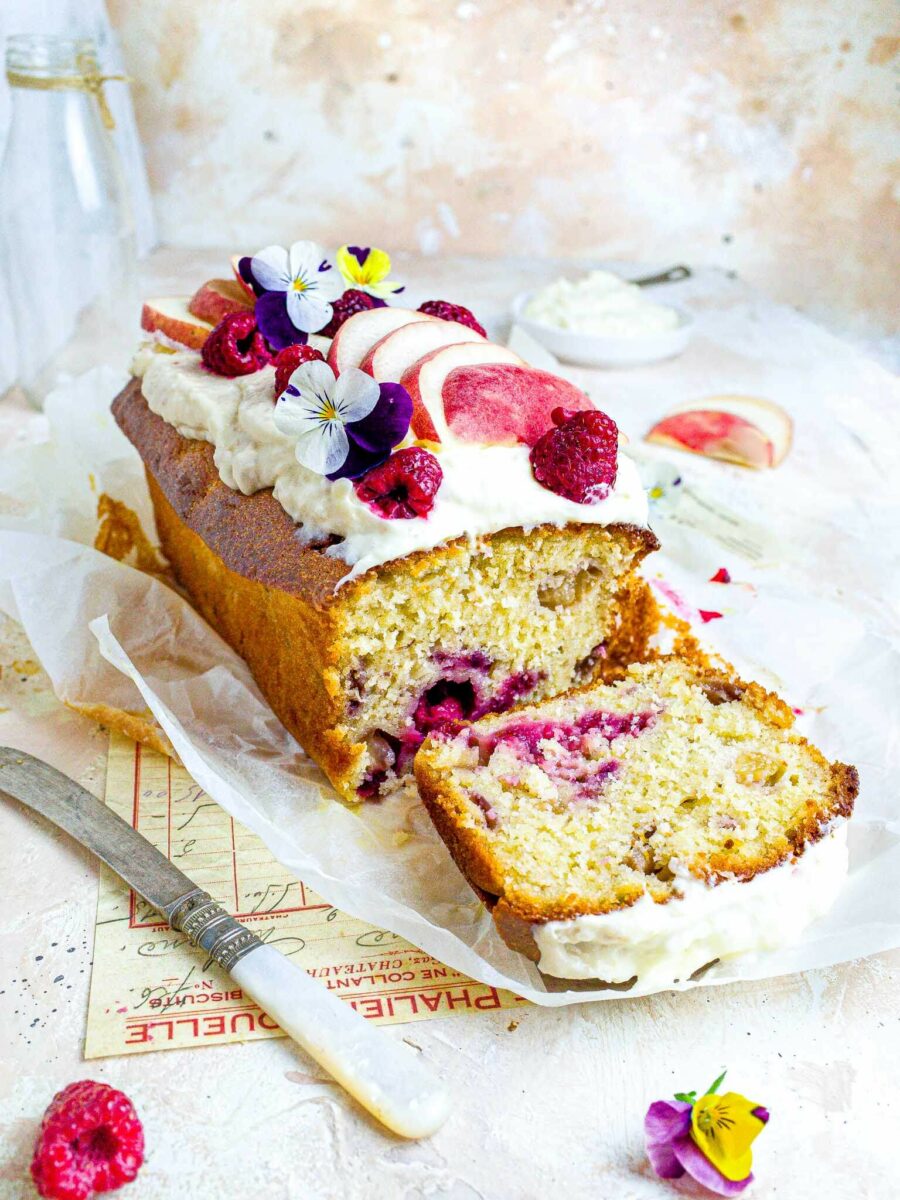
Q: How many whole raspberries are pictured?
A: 7